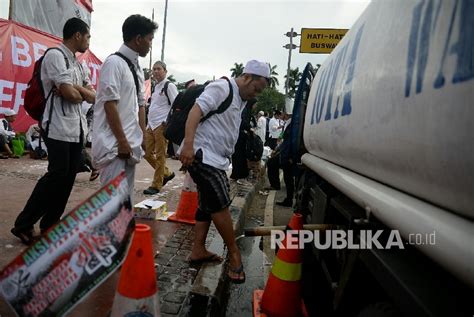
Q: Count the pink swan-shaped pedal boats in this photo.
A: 0